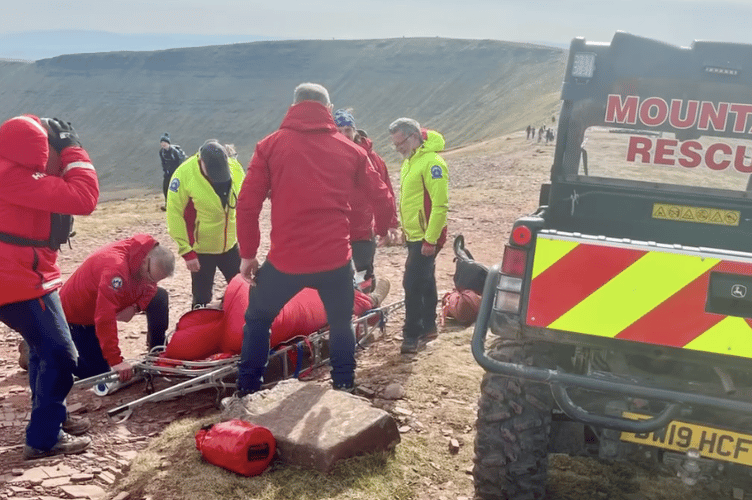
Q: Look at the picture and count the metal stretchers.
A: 1